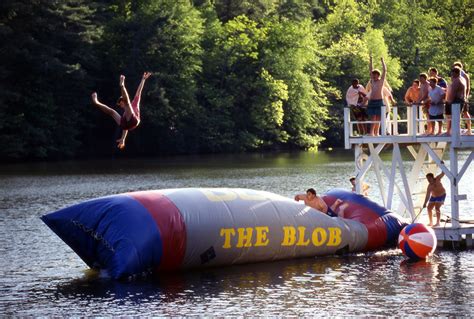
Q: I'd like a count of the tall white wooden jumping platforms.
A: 1